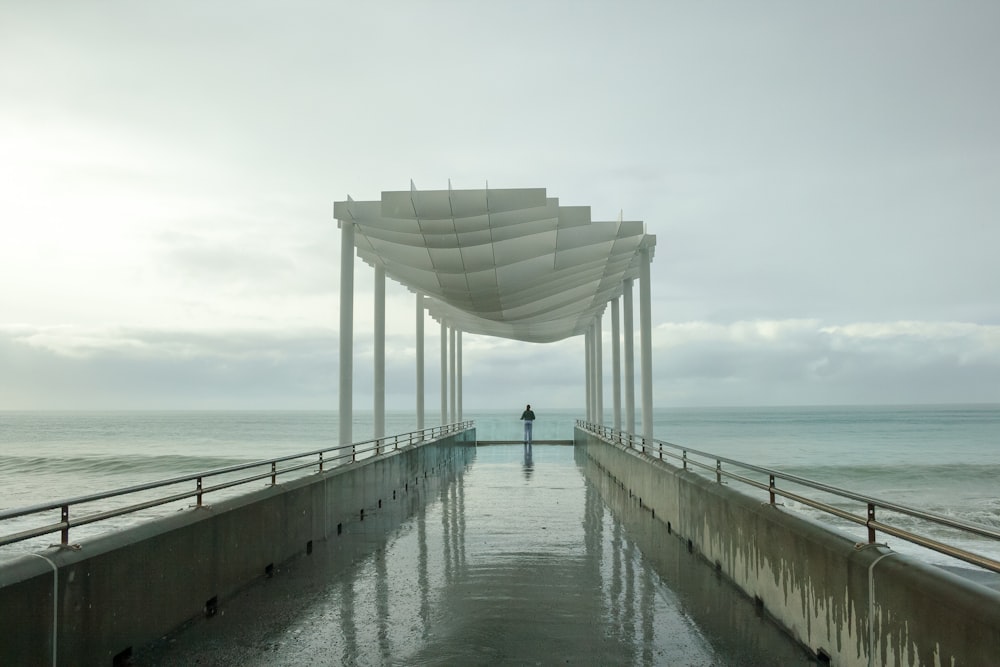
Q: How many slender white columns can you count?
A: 12